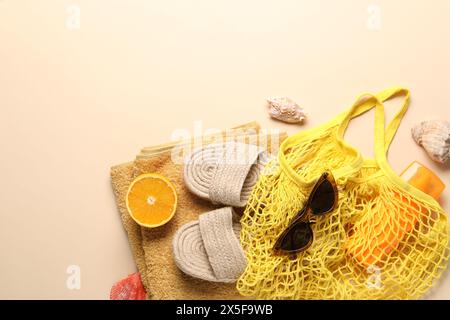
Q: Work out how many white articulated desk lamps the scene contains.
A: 0